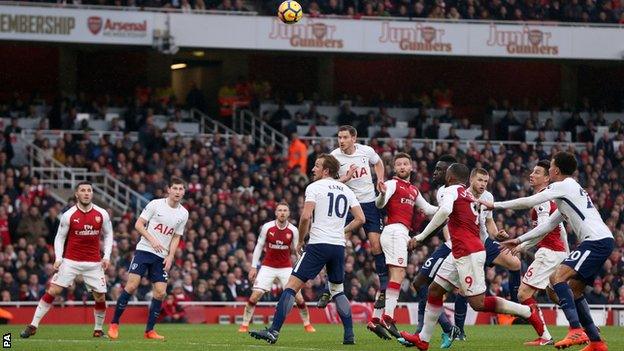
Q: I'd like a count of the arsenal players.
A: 5